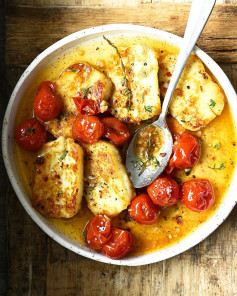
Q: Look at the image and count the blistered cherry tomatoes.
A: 11